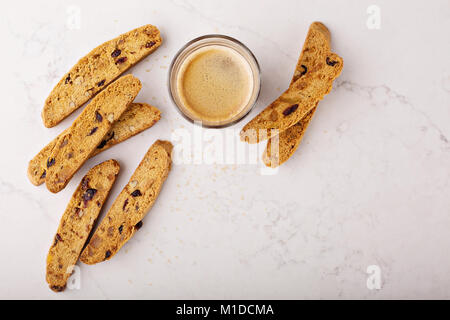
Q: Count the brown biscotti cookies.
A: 7